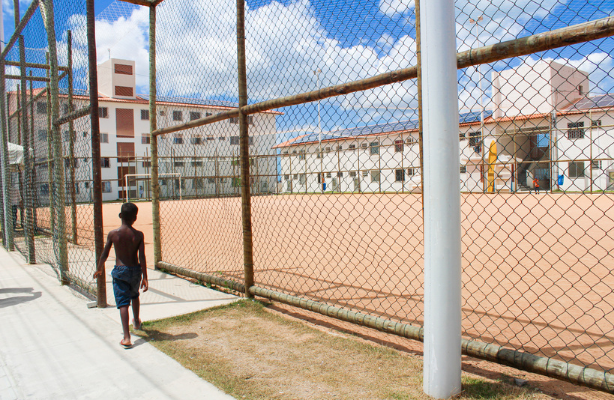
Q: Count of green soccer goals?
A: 0